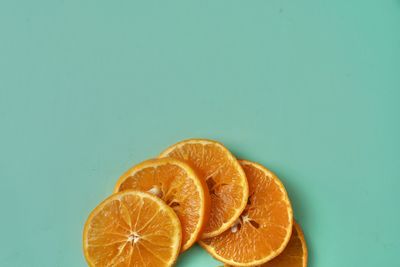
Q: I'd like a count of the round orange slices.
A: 5